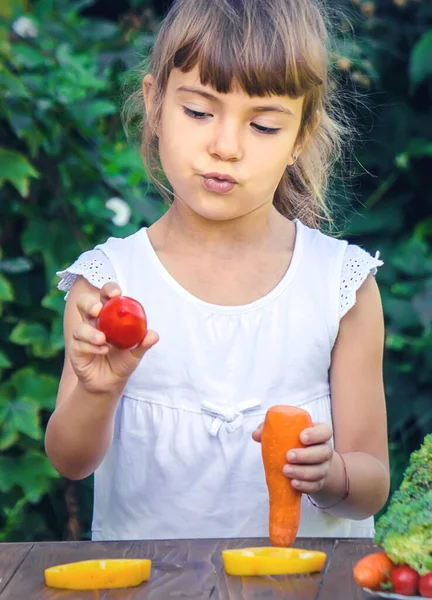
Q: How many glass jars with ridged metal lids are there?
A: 0